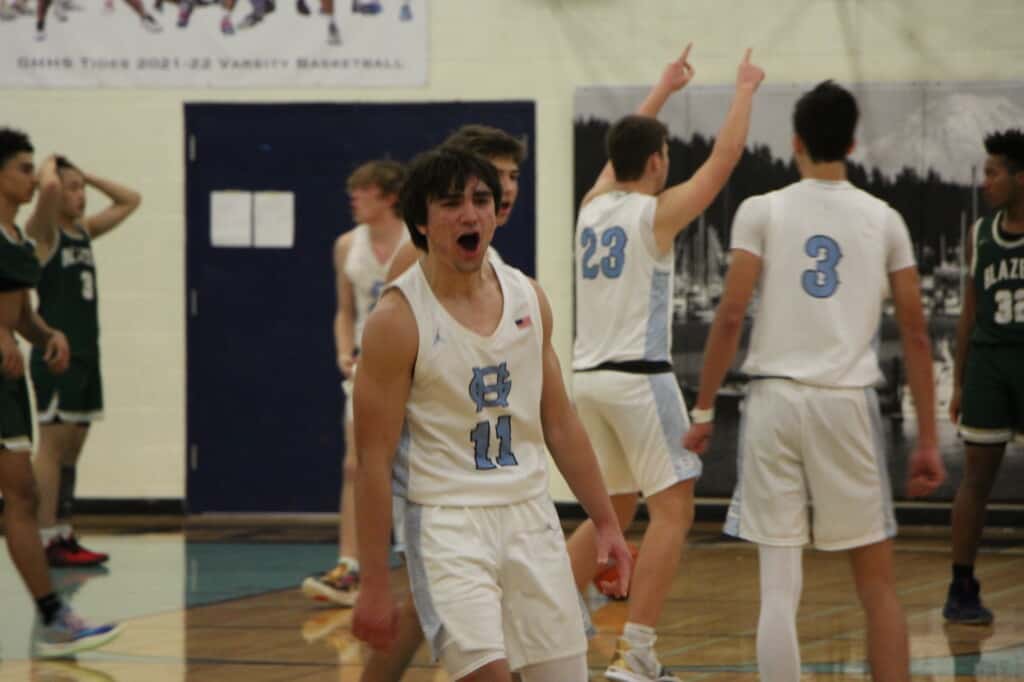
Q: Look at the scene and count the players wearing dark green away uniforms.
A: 3